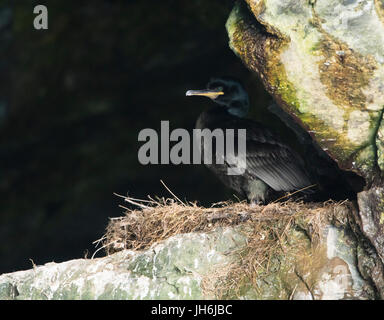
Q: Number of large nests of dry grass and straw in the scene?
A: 1